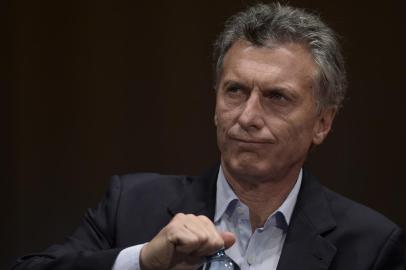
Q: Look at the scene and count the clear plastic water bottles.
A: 1